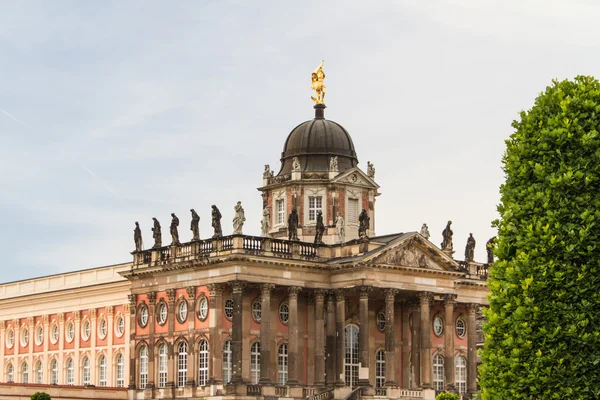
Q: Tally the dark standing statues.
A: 11